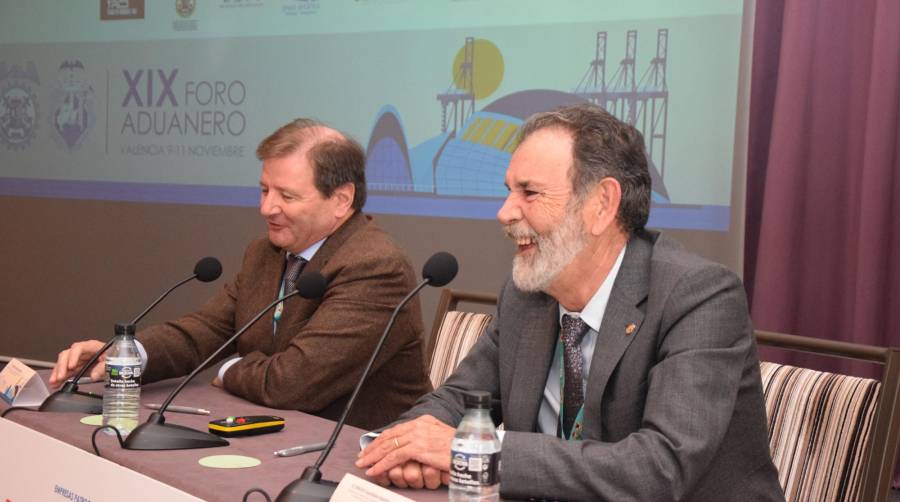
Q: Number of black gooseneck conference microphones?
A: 3